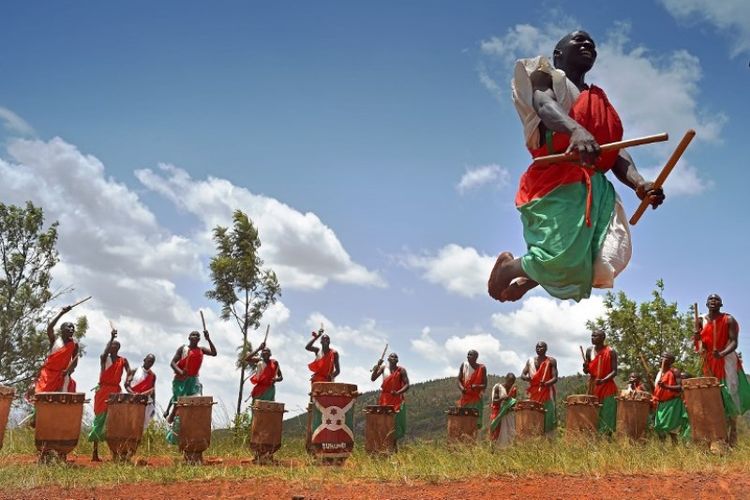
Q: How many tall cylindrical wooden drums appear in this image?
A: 12